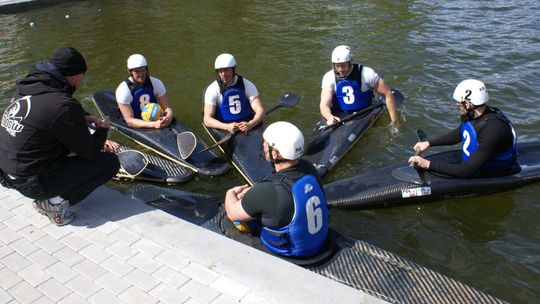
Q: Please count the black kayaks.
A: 6